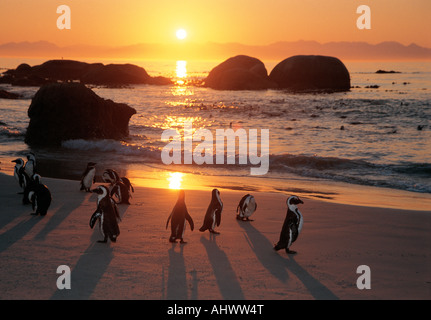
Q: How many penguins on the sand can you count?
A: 12